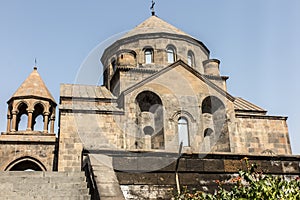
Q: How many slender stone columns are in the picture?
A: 5